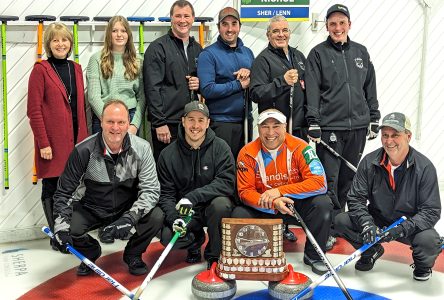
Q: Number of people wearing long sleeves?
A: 10